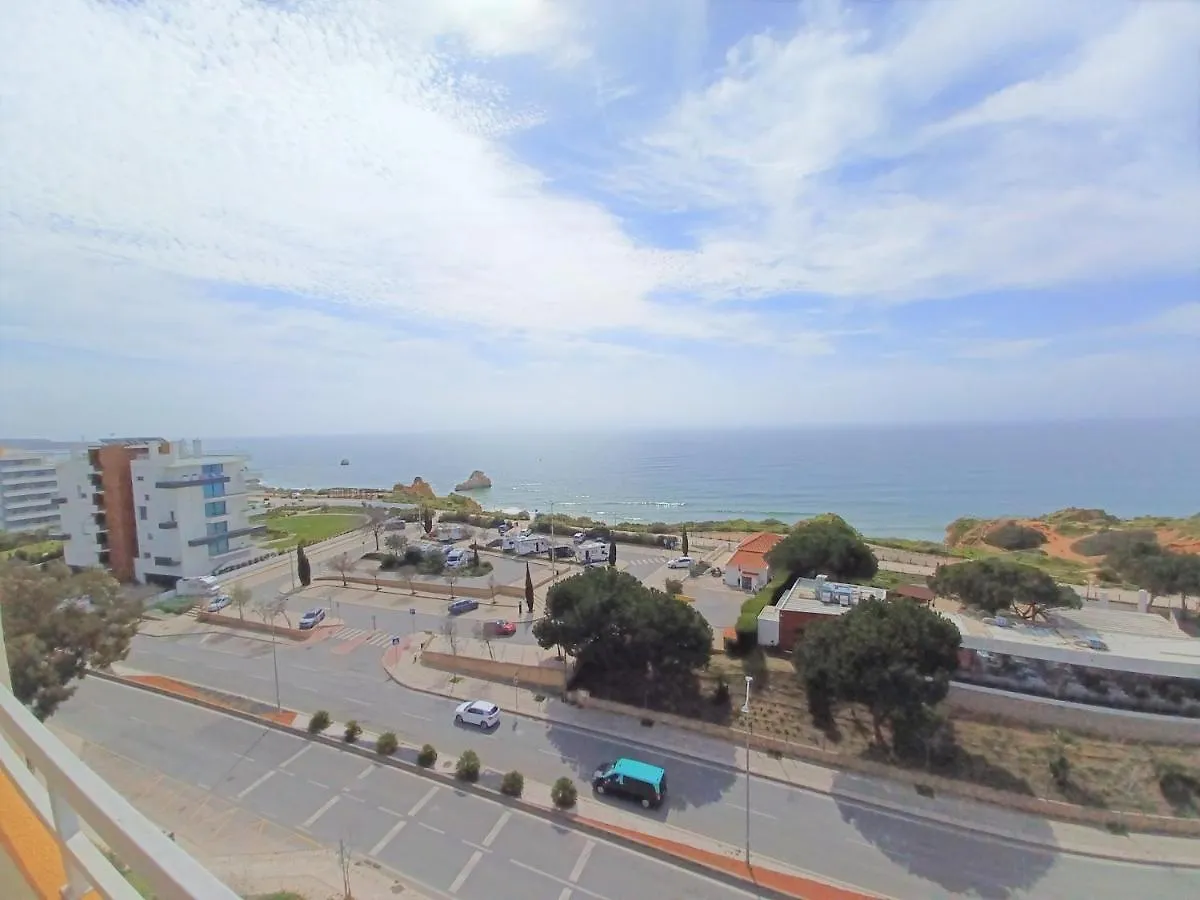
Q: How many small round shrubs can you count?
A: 7